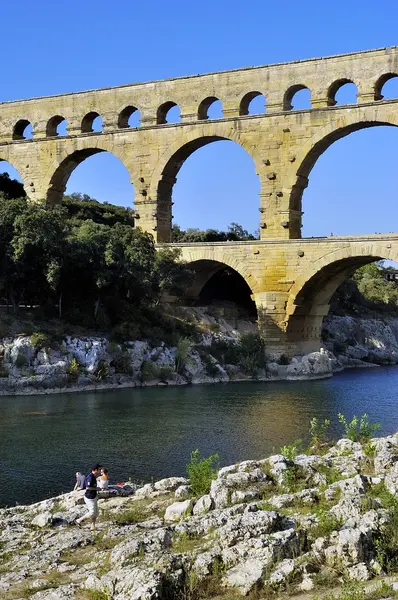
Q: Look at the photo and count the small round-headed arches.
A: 10